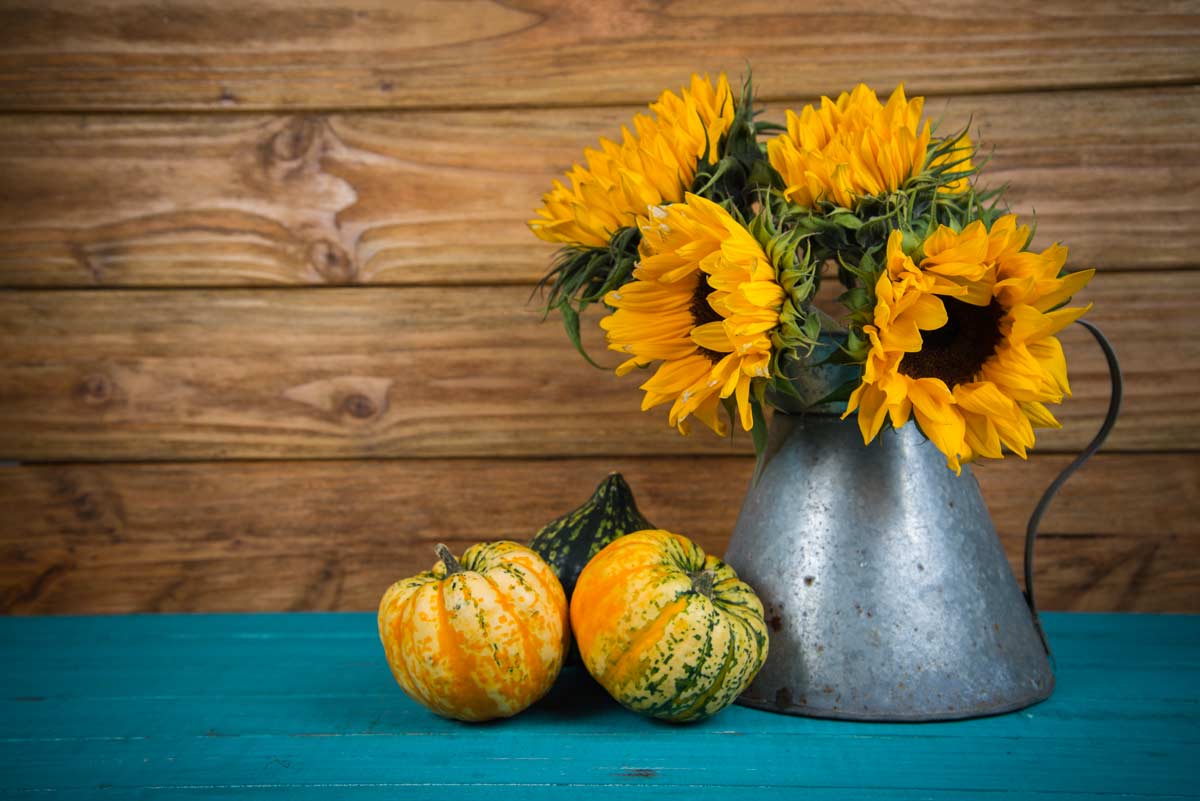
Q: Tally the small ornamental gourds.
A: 3